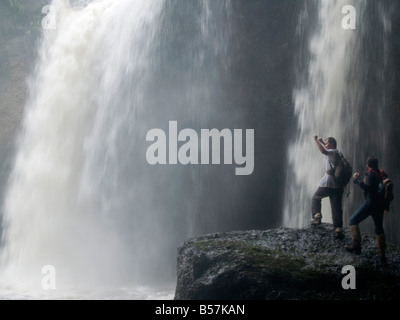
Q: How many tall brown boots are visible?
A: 2